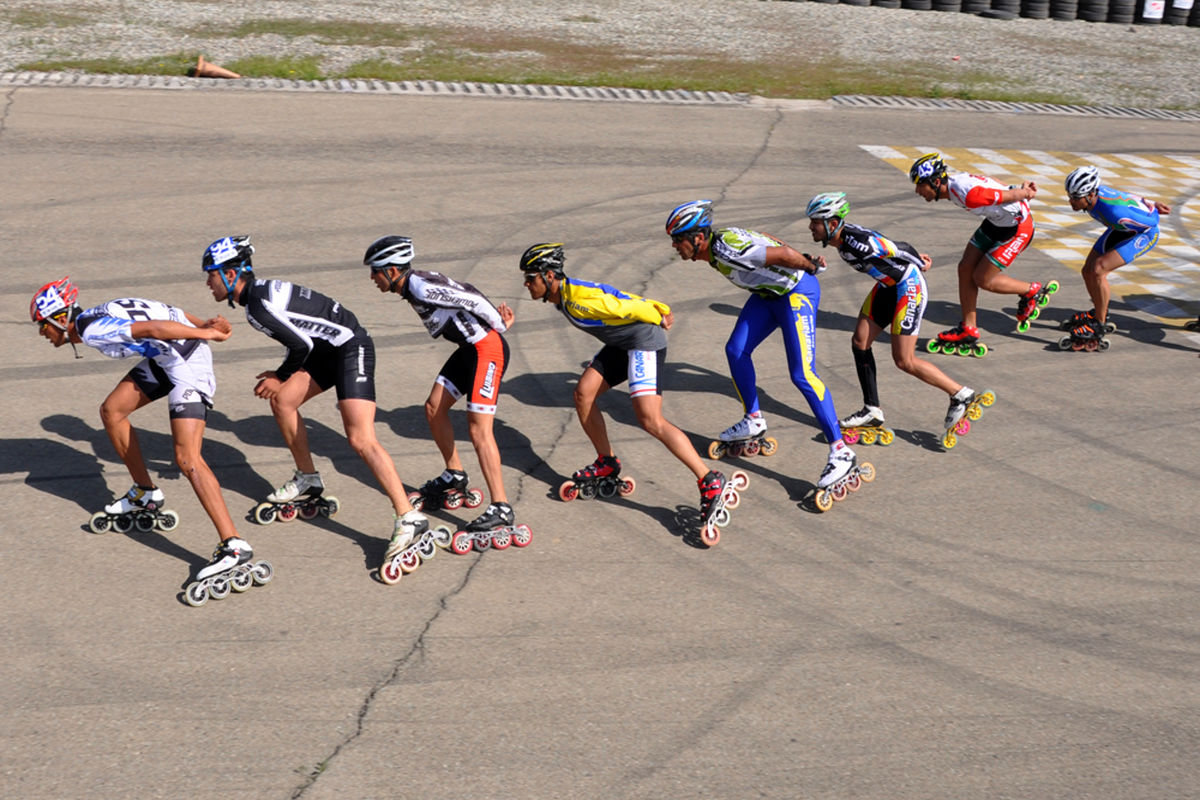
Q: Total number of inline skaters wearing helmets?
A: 8